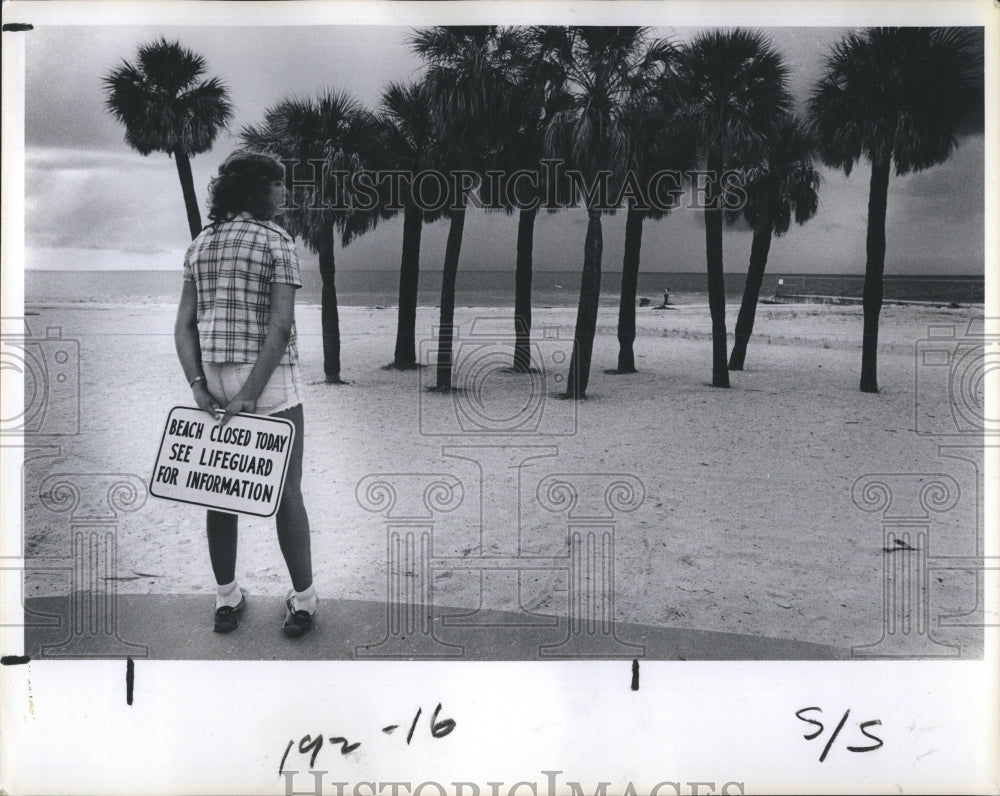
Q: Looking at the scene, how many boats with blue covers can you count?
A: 0